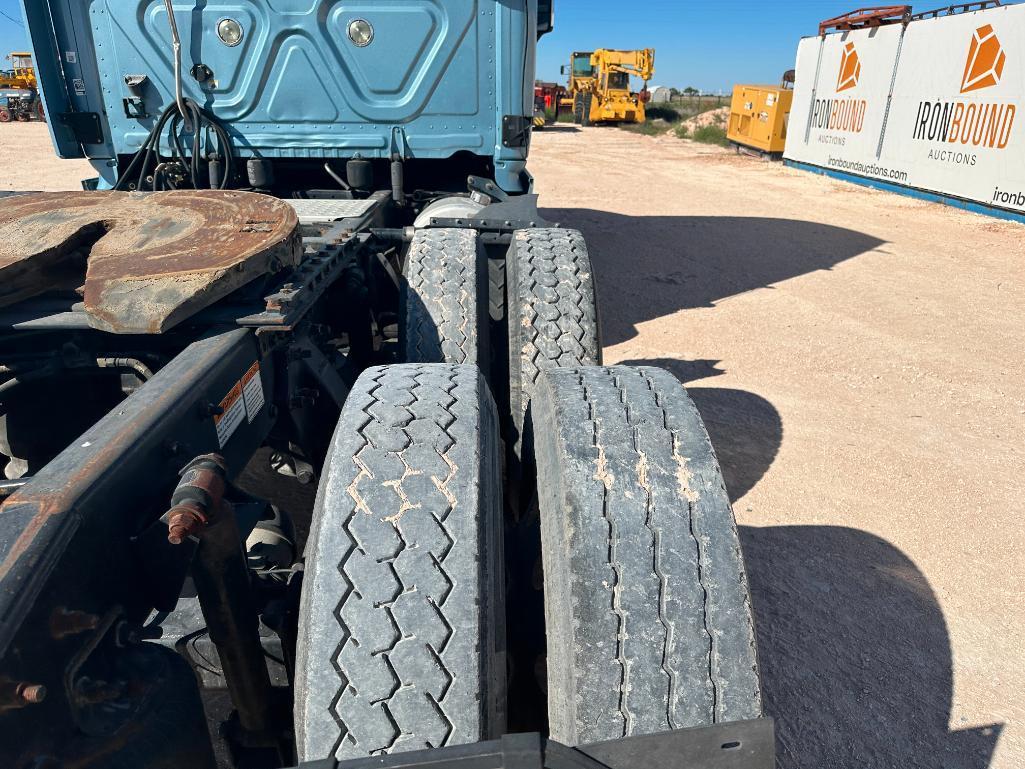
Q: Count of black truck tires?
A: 4